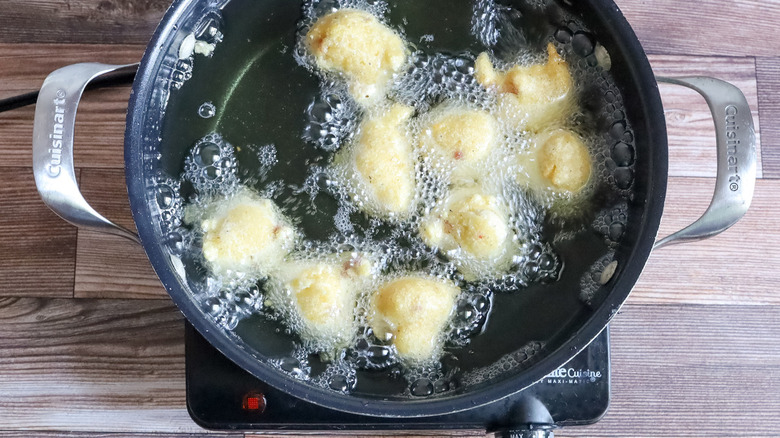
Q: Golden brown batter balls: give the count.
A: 9